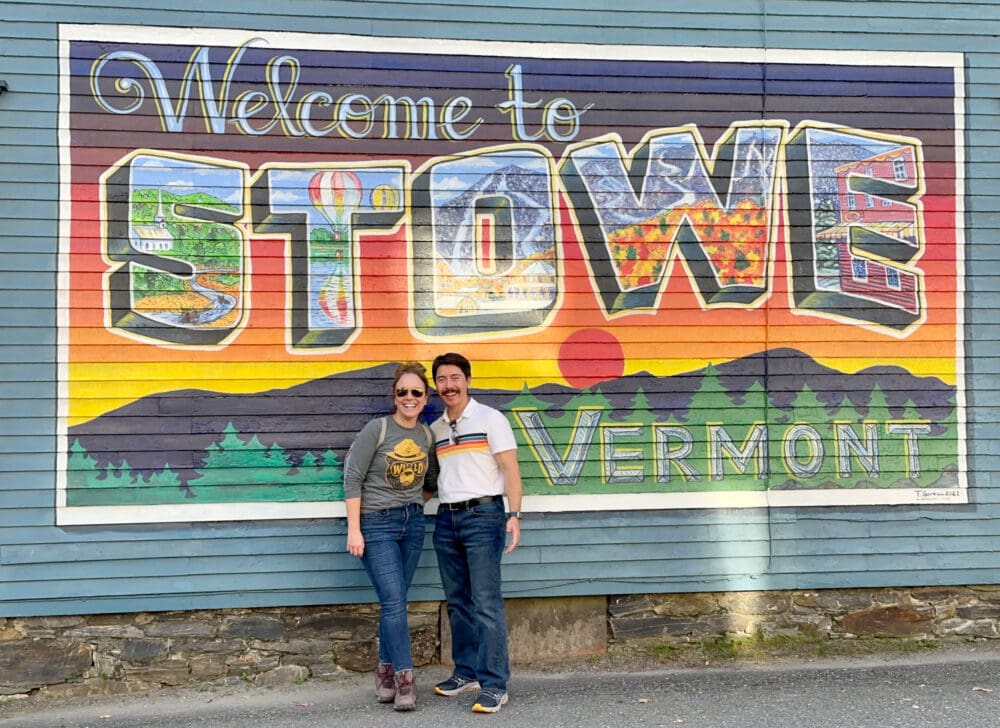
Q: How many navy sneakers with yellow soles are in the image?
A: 2